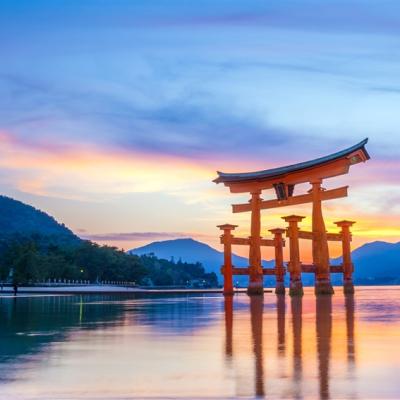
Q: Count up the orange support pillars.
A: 6